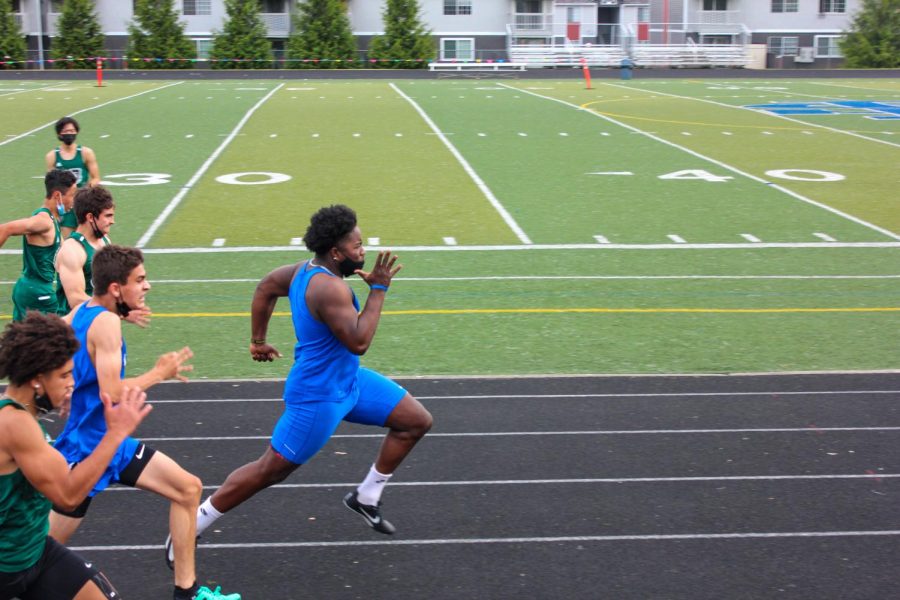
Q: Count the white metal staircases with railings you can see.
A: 2